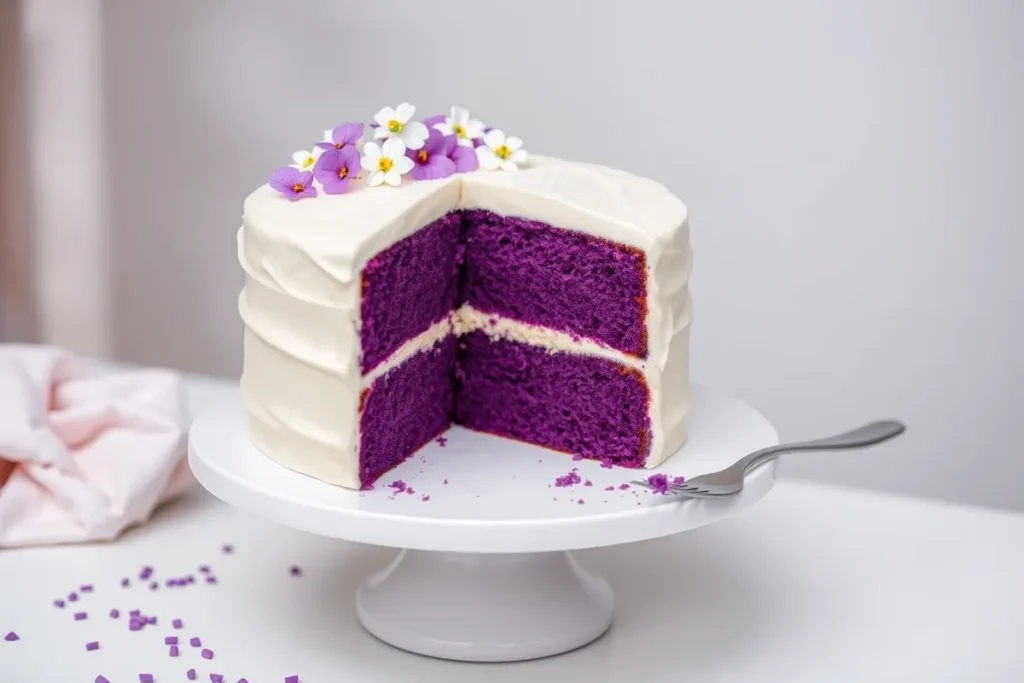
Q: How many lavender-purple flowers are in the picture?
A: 5